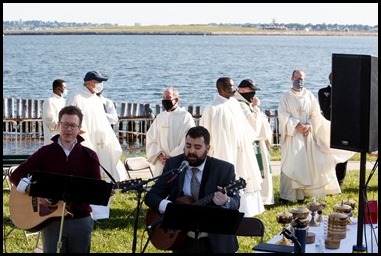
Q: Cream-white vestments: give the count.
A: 6